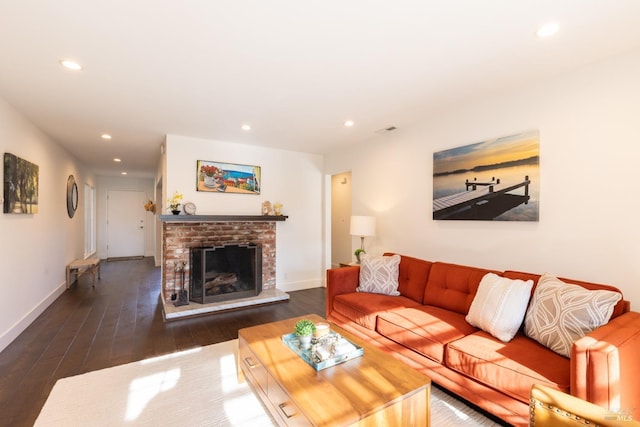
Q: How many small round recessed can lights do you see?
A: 7